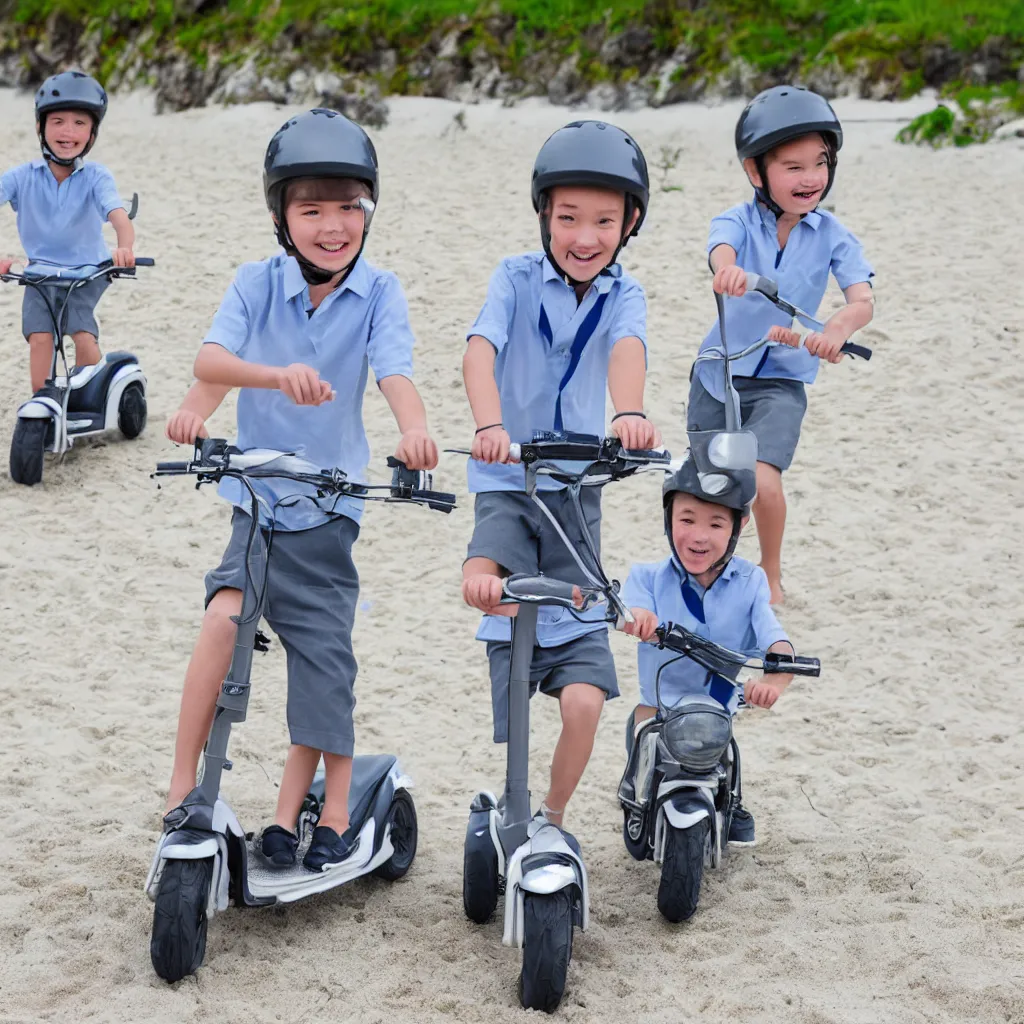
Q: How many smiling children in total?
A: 5